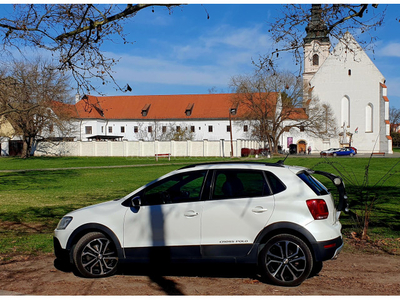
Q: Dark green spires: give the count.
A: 1